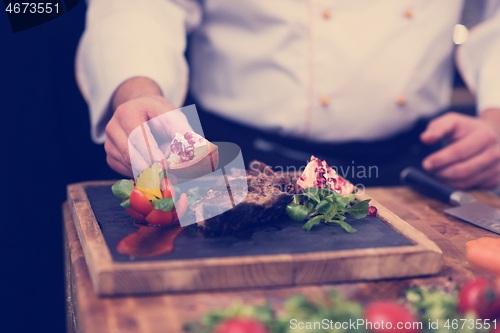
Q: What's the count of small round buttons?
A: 4